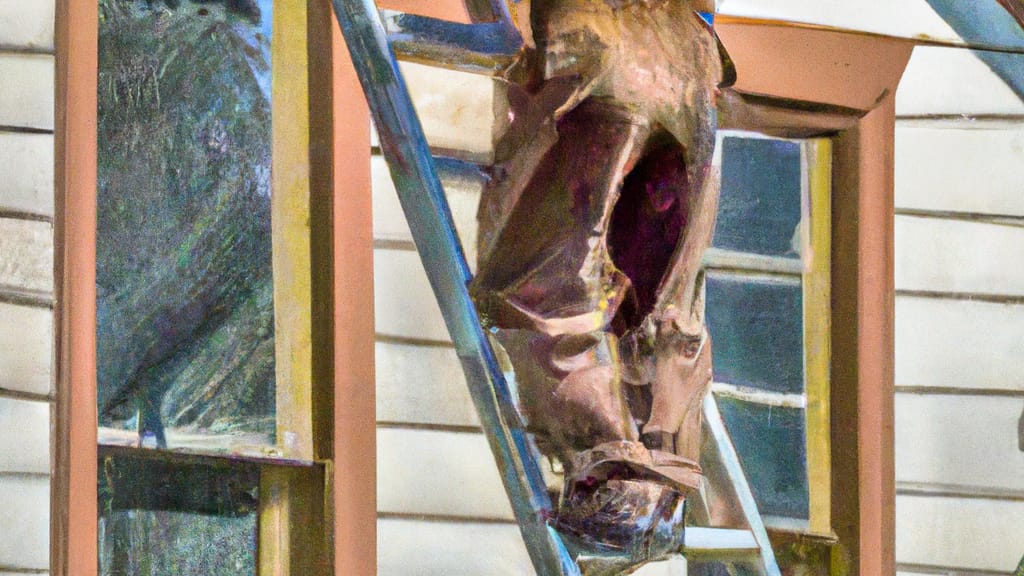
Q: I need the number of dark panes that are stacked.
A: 3